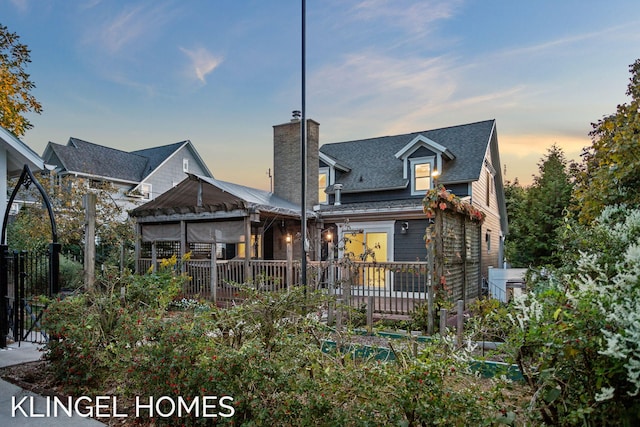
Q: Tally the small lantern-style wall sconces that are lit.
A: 2